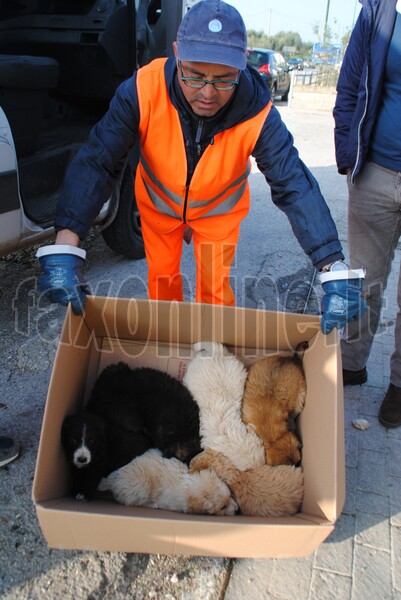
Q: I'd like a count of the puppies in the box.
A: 6